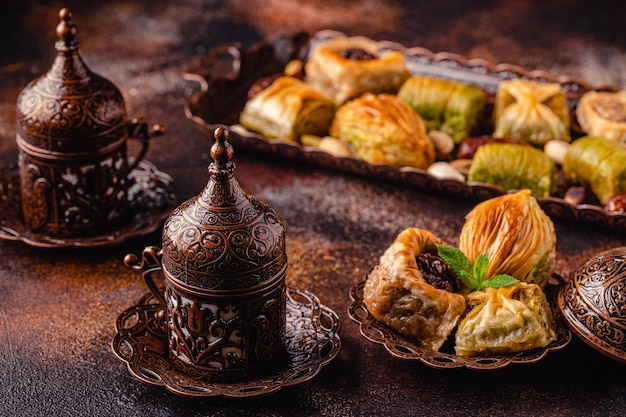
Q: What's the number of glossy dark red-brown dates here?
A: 3